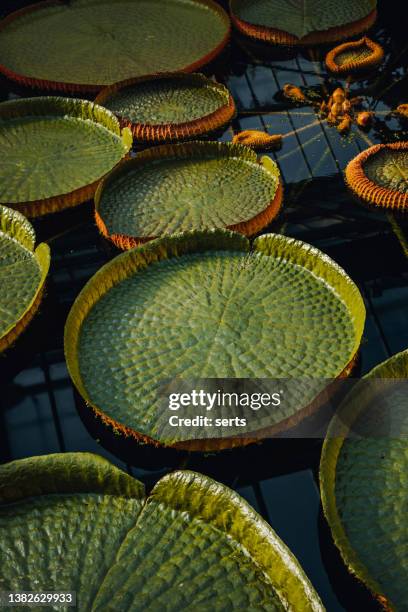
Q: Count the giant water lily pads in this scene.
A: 11